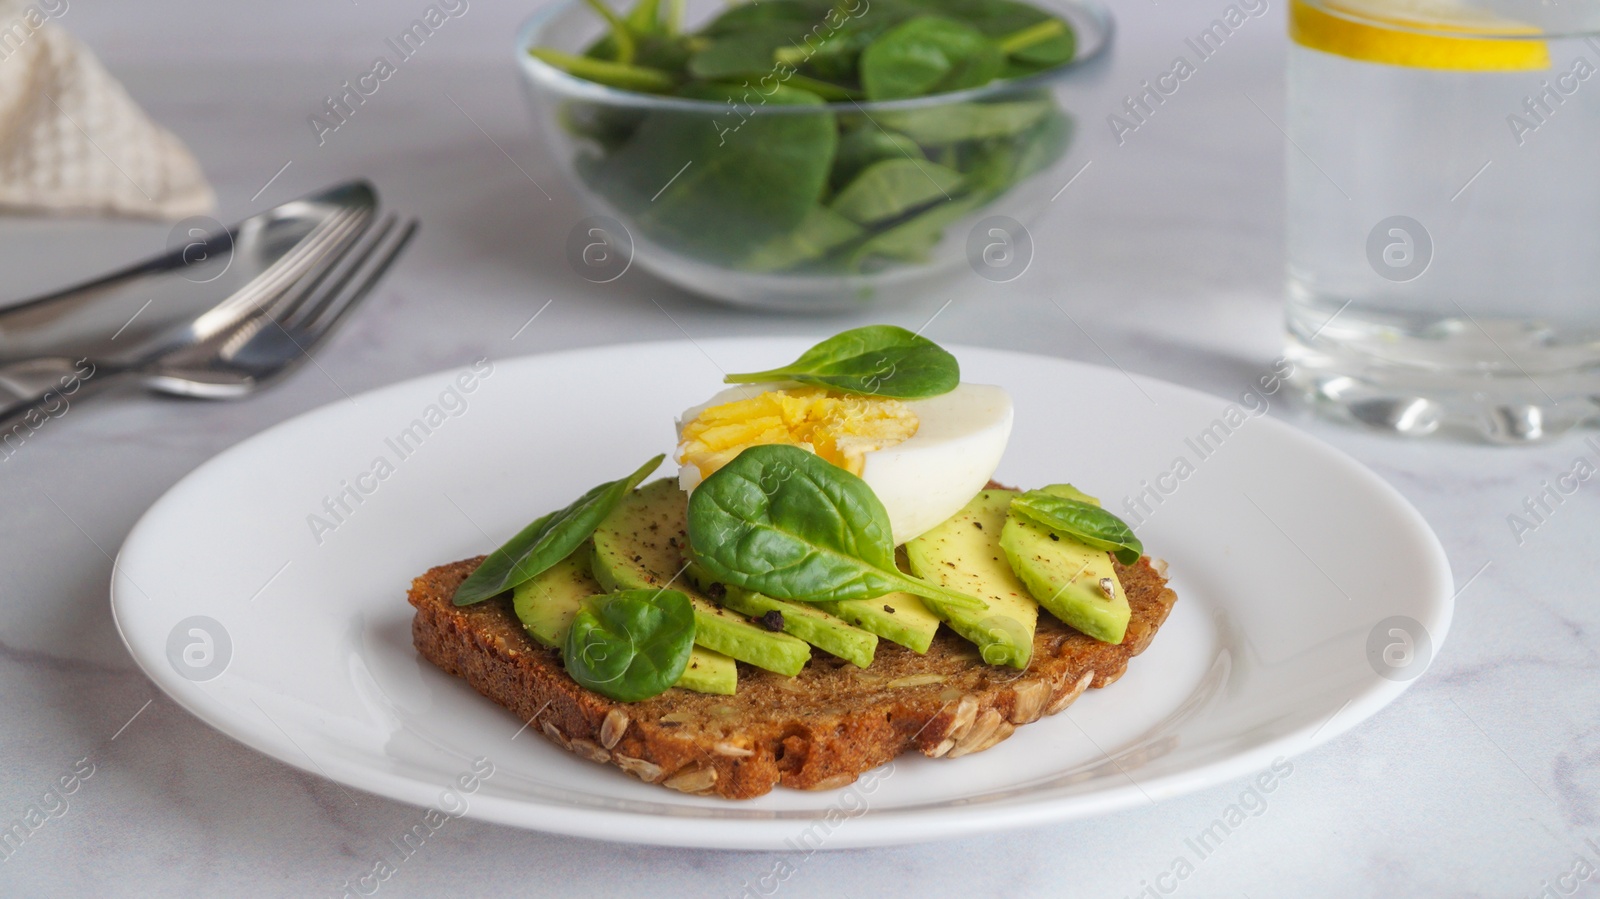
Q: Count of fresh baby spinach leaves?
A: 5